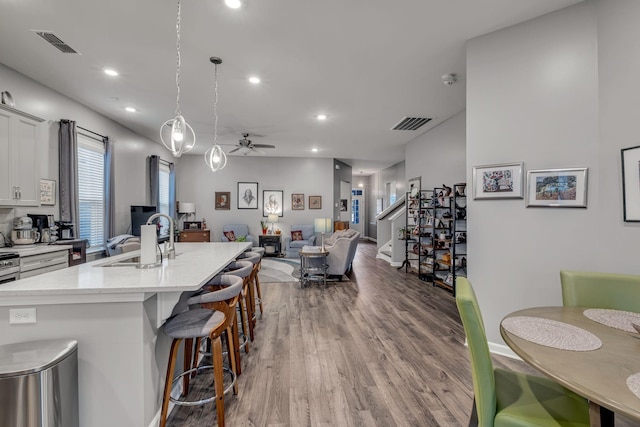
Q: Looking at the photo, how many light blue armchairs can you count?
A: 2